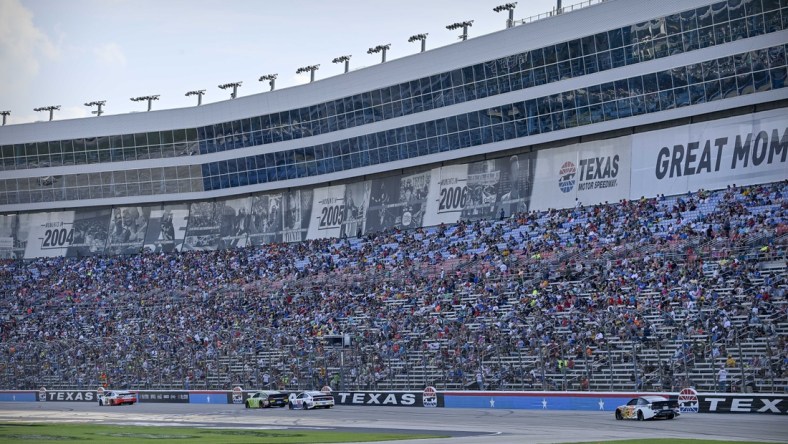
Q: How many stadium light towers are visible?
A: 13